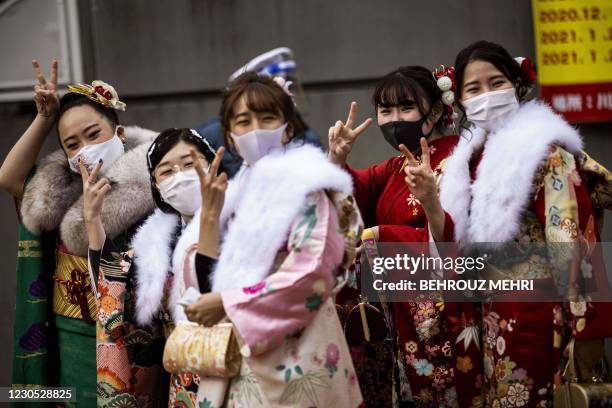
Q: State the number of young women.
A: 5